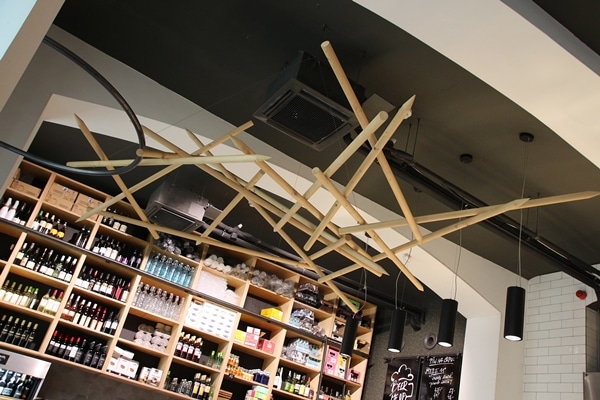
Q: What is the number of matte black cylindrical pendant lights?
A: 4